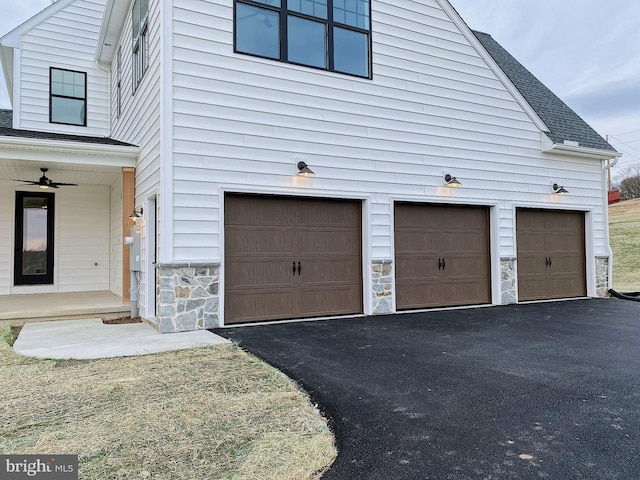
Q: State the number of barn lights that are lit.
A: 4